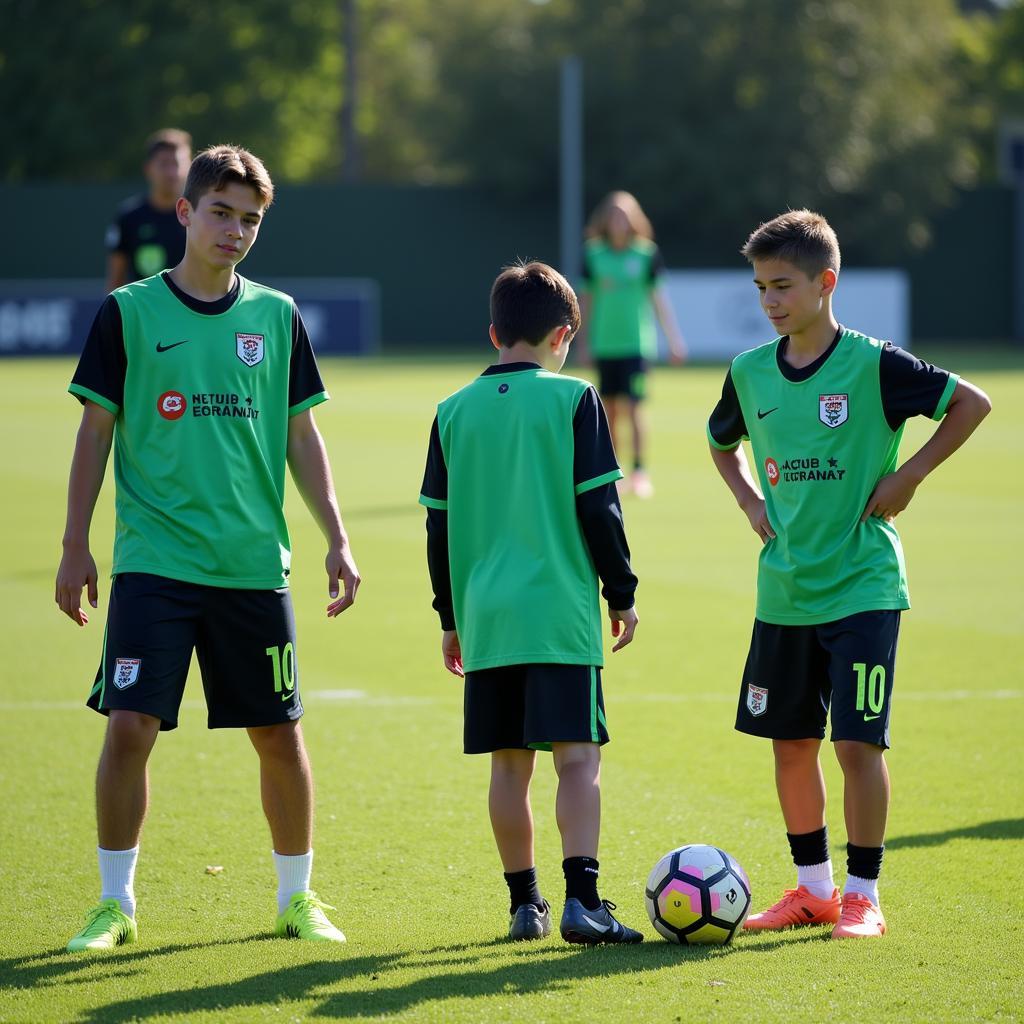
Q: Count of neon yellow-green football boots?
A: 2